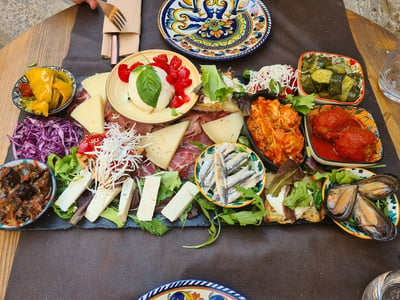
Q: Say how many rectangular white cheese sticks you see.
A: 5